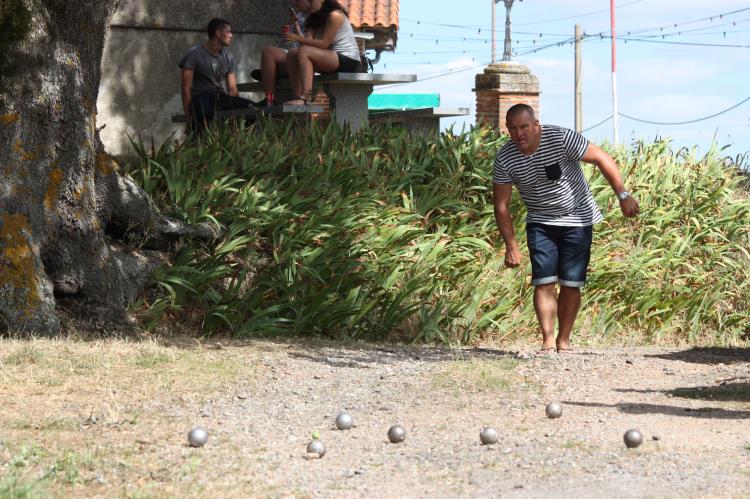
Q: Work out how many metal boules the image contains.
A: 7